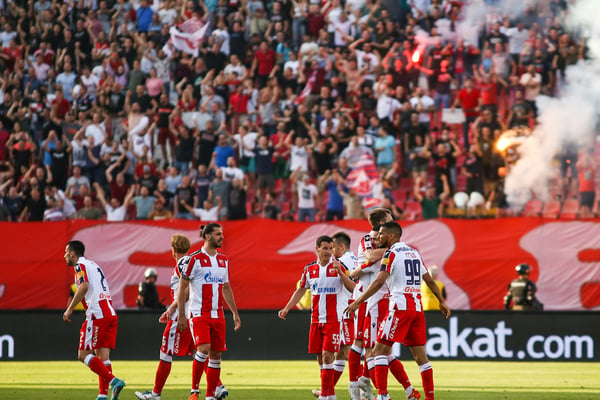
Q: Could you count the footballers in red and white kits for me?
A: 8